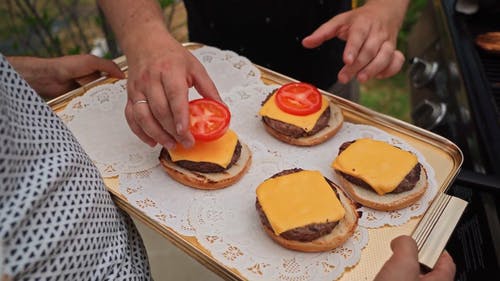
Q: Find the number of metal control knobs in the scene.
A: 2